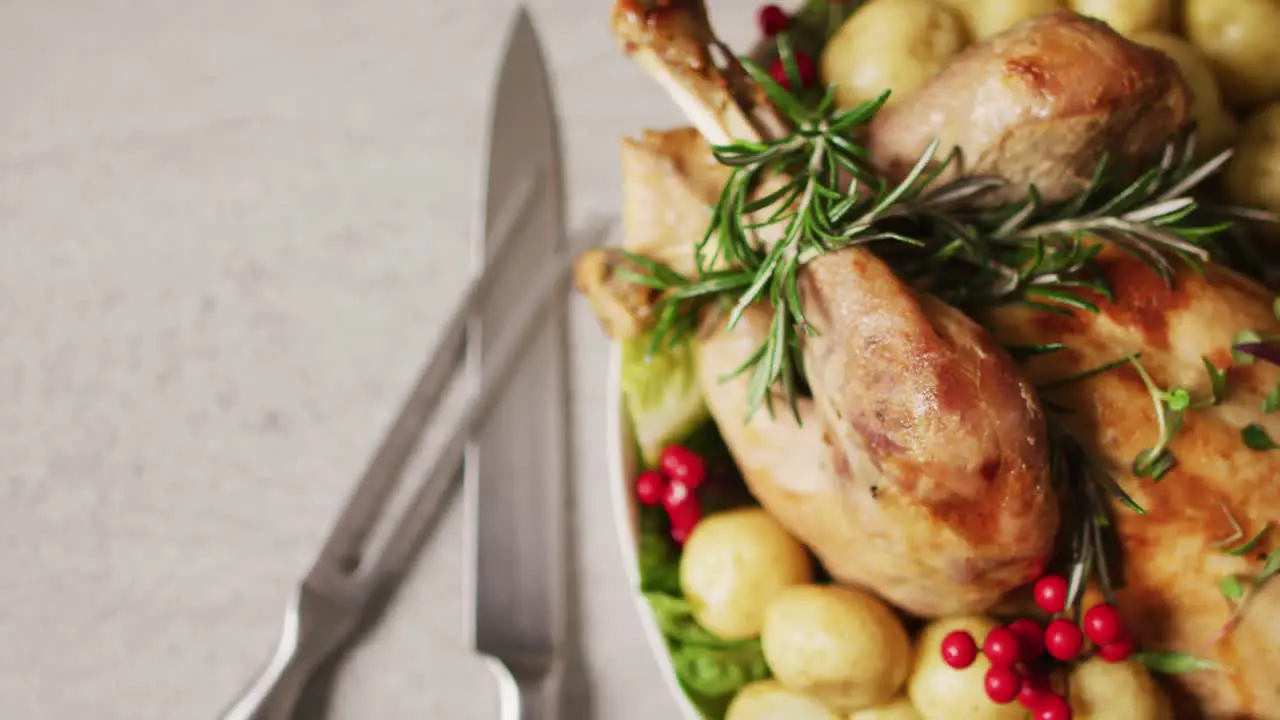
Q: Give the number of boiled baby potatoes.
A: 12